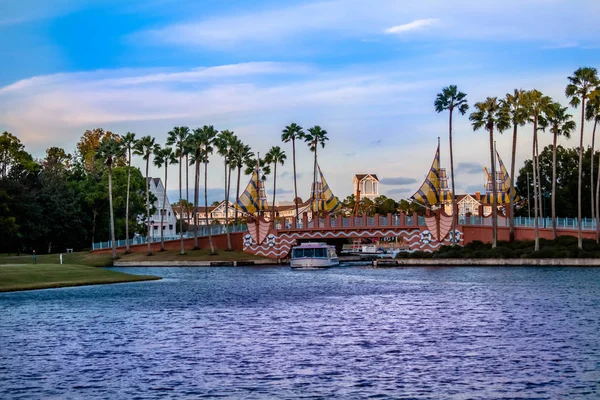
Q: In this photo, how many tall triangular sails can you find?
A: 4